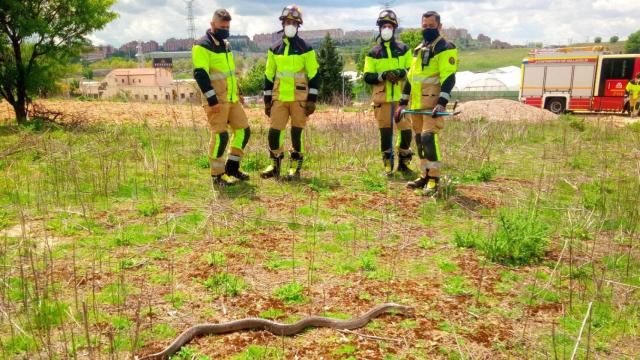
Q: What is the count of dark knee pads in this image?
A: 8